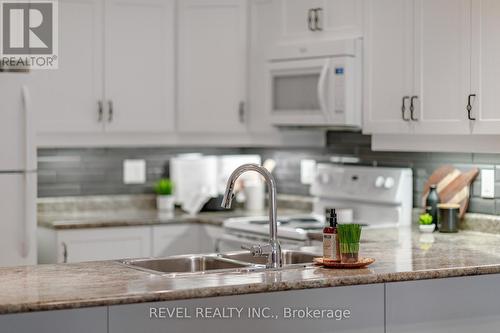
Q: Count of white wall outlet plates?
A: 3